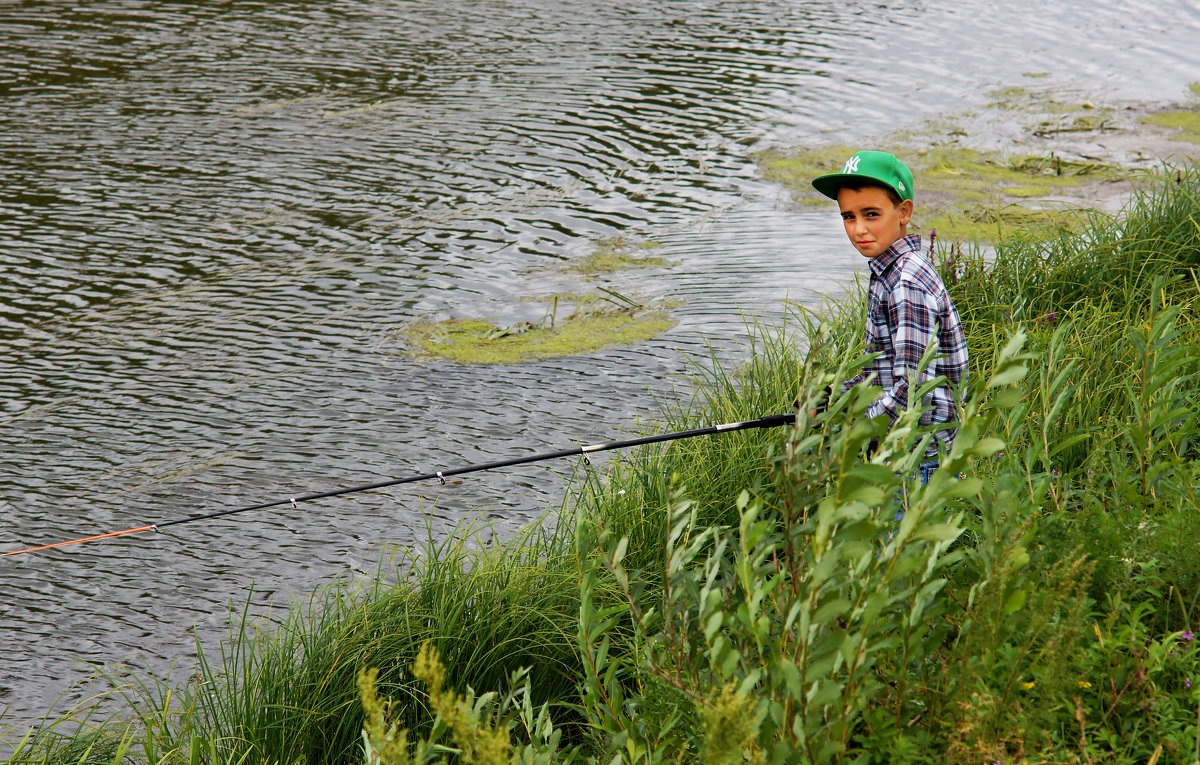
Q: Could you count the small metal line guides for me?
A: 4